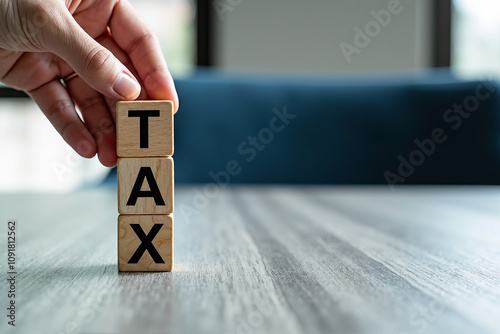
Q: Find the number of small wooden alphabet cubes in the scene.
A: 3